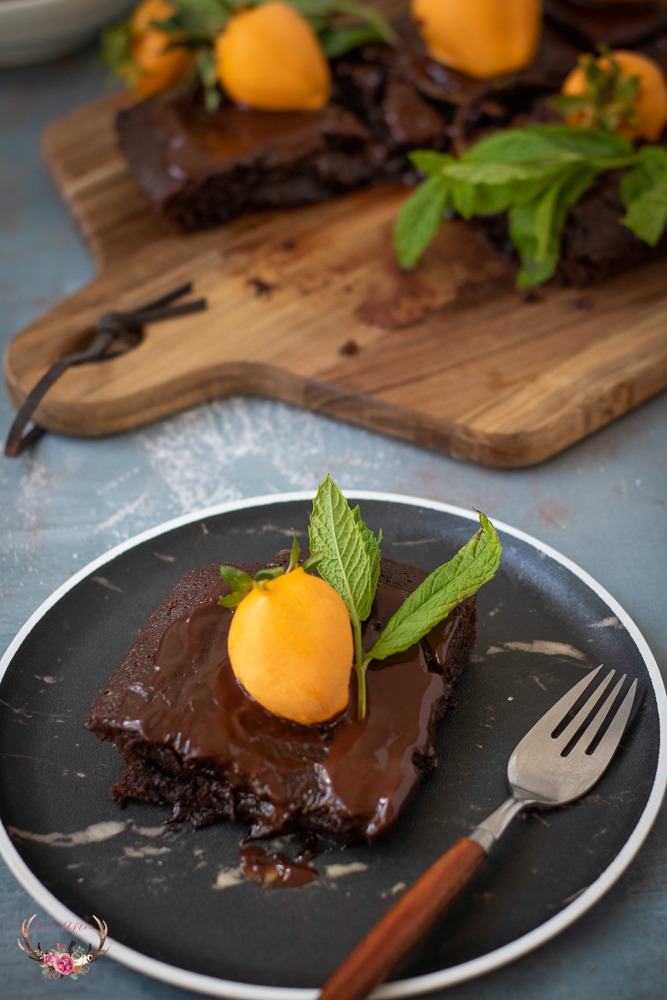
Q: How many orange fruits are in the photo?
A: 5